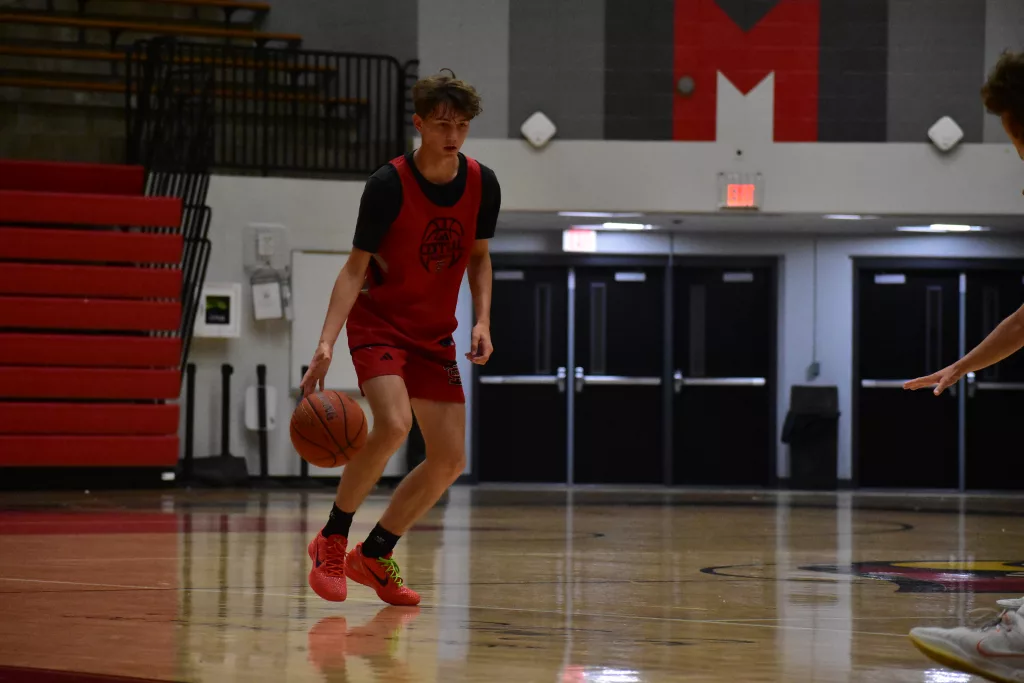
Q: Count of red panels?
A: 9